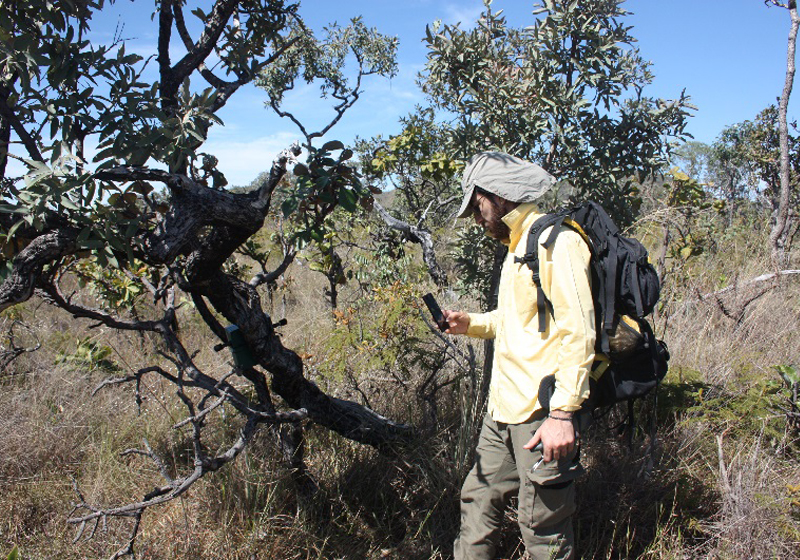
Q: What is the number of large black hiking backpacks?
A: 1